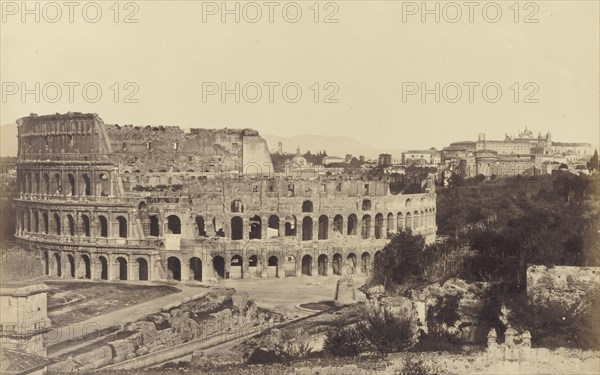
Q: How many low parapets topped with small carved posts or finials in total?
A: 1